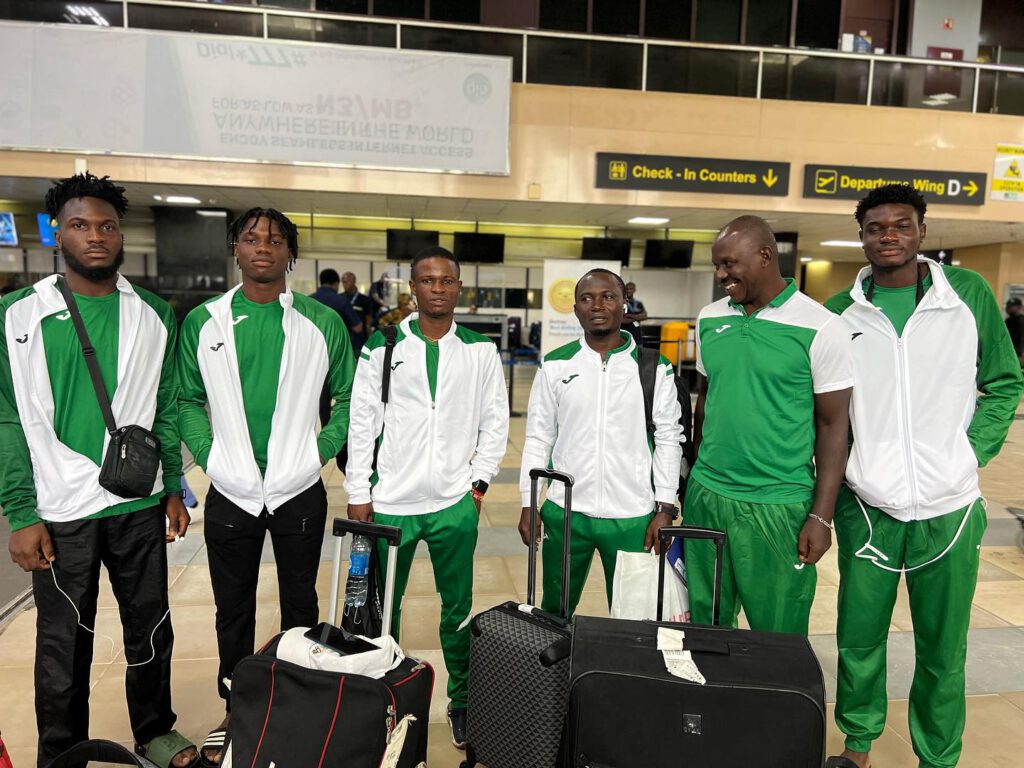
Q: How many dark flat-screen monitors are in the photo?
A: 4